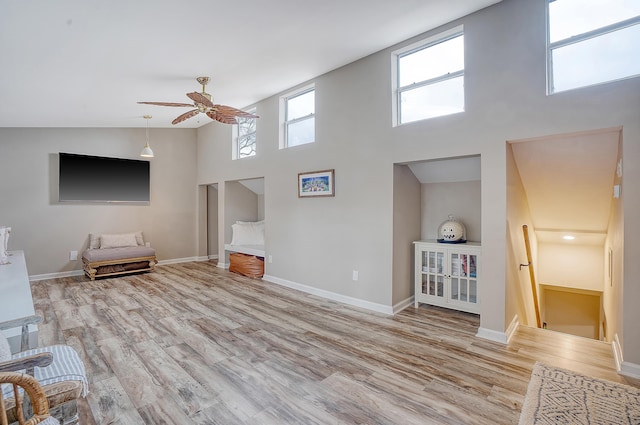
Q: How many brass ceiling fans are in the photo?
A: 1